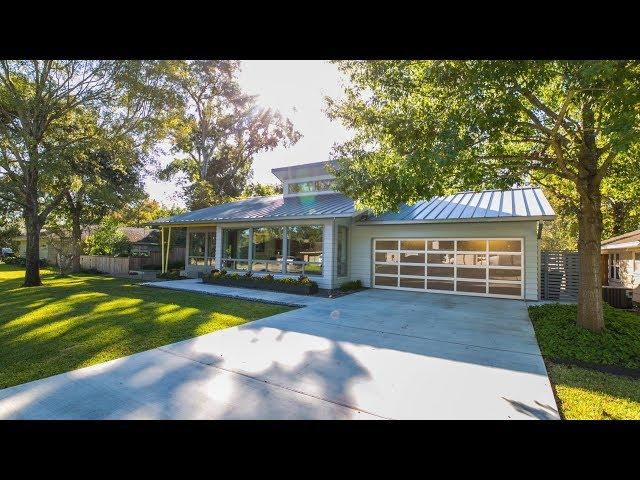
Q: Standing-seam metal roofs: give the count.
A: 2